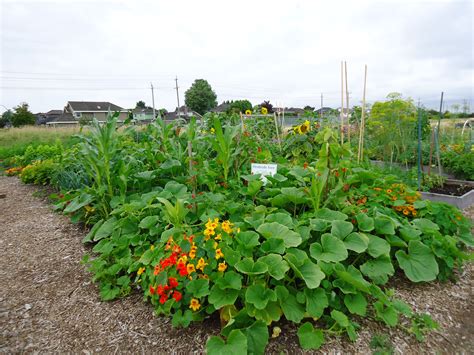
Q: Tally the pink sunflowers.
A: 0